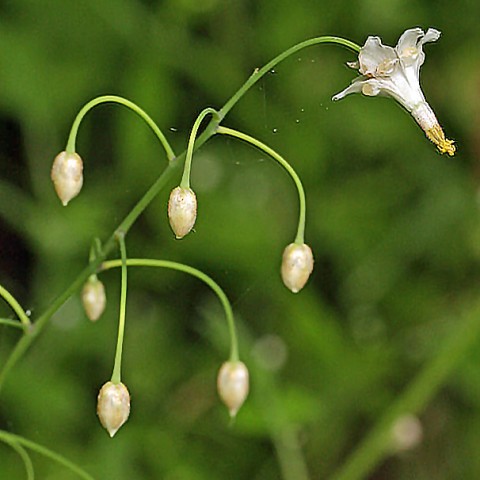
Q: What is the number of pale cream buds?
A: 6